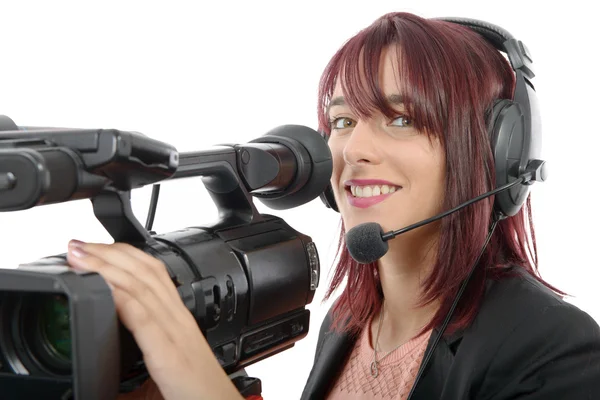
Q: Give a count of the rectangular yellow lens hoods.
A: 0